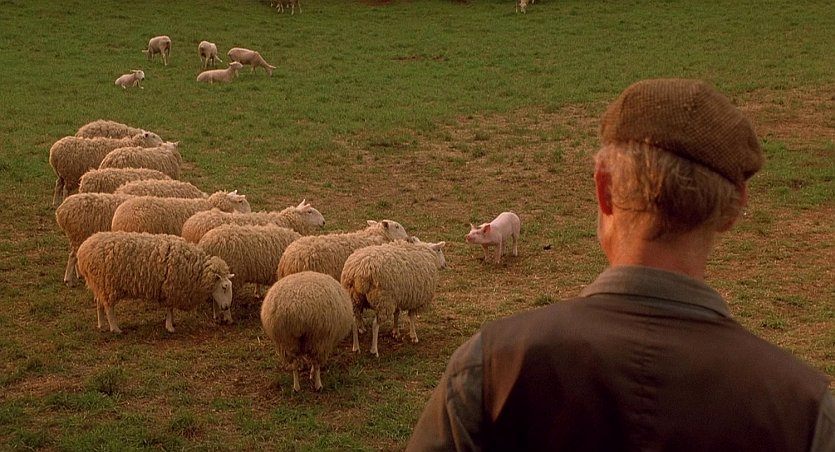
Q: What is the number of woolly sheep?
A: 13